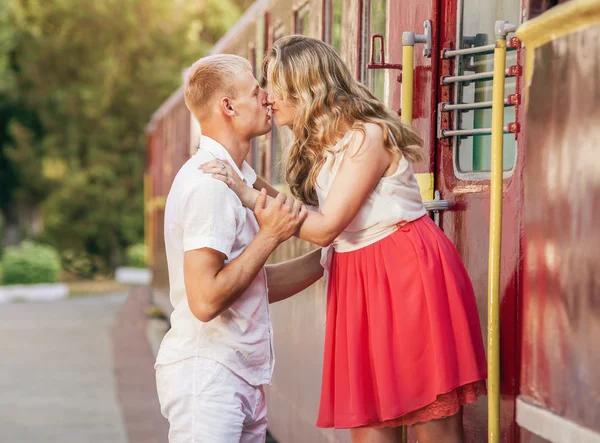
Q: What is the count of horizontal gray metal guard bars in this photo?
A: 4